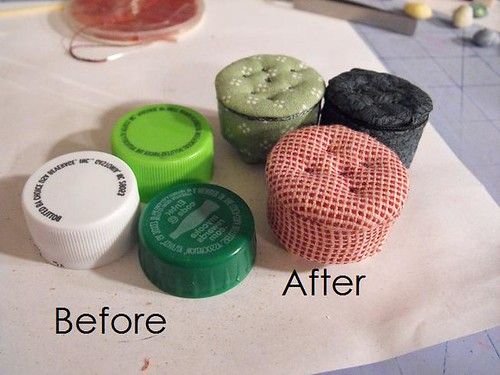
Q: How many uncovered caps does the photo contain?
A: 3